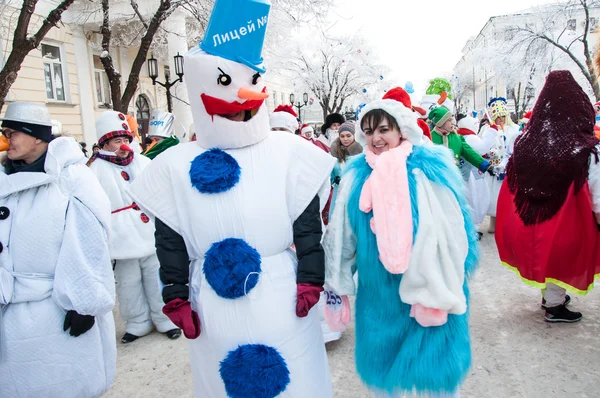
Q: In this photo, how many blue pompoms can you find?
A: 3